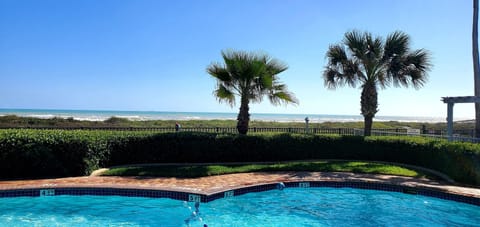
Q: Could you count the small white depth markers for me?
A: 4